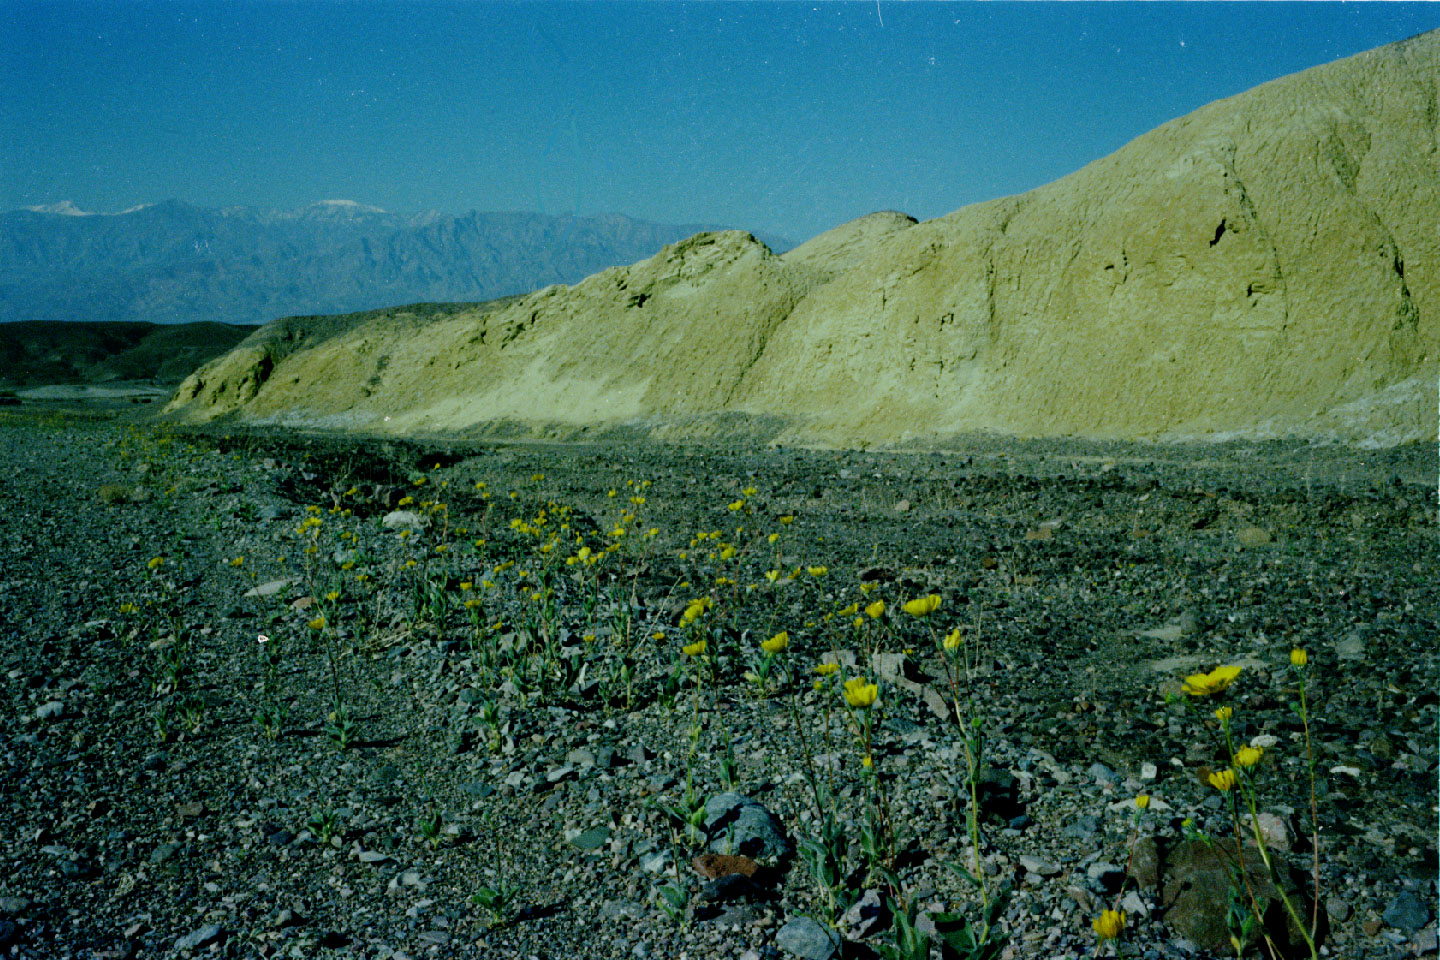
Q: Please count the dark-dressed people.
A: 0